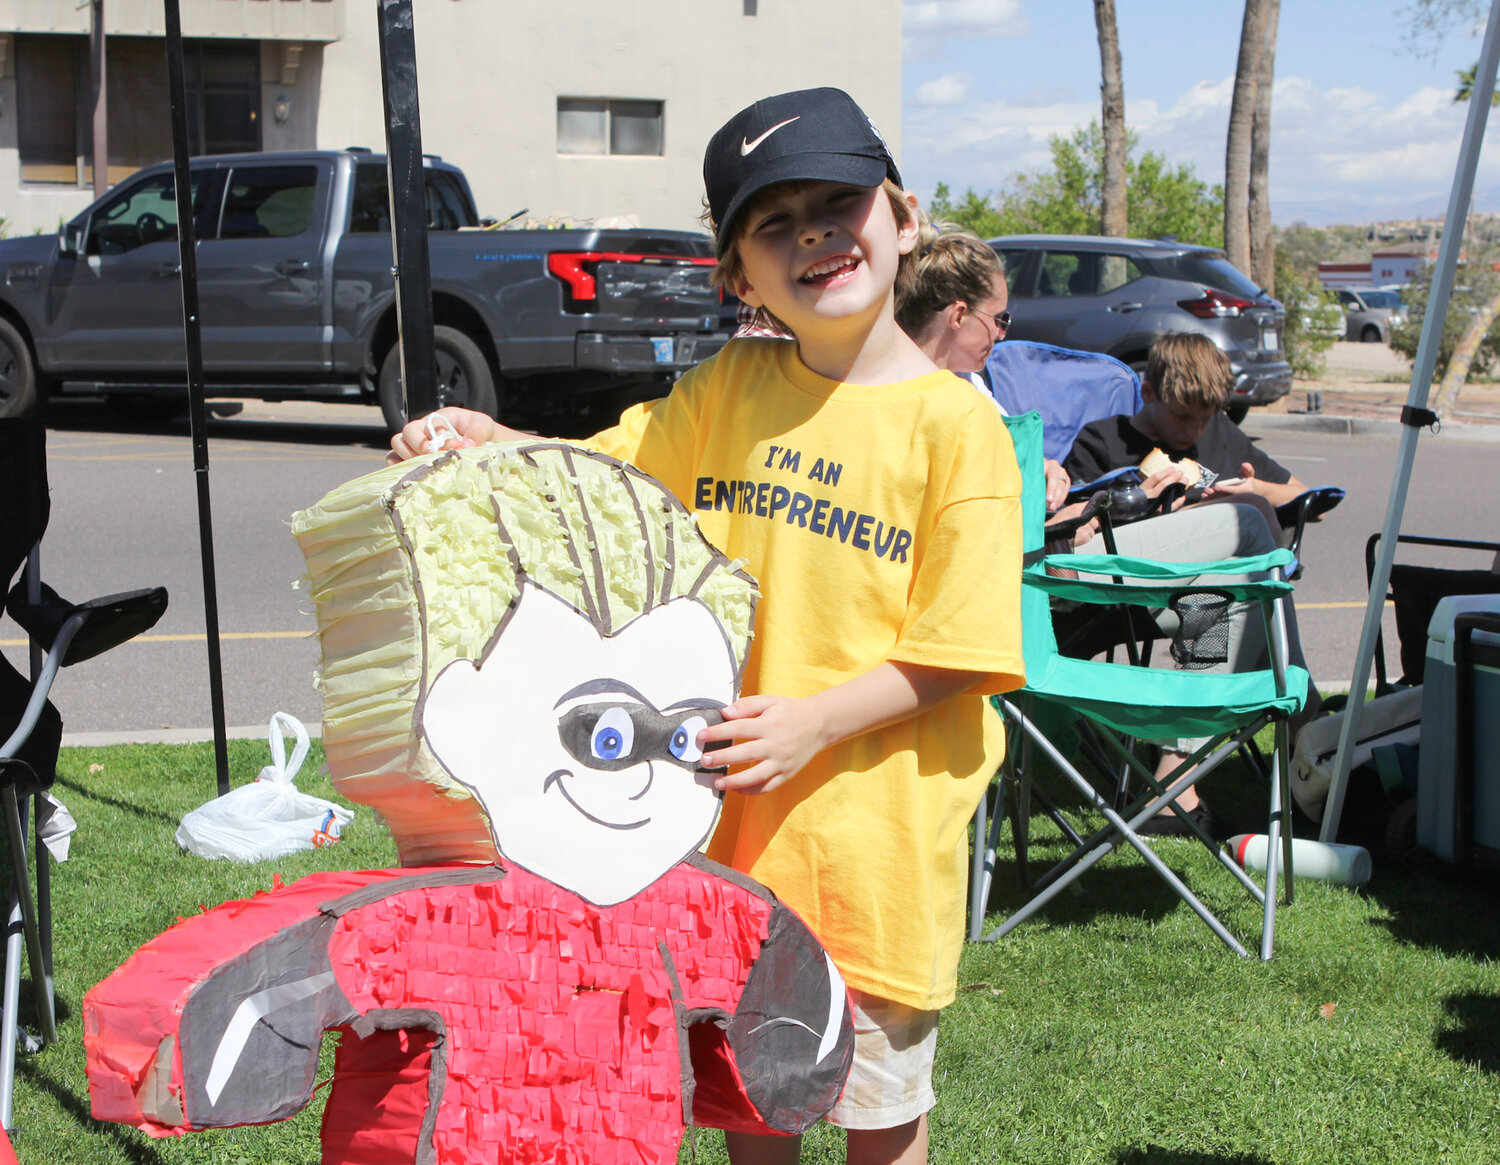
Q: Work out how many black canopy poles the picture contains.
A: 2